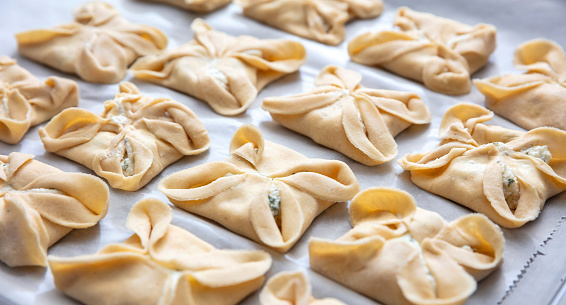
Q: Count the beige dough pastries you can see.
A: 15